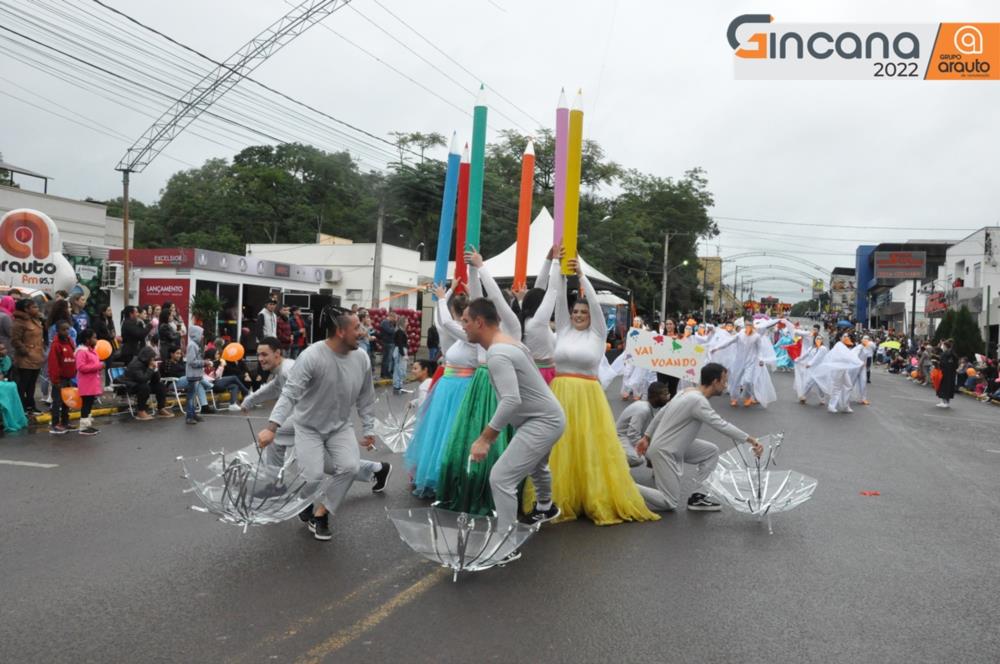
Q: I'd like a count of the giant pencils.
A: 6